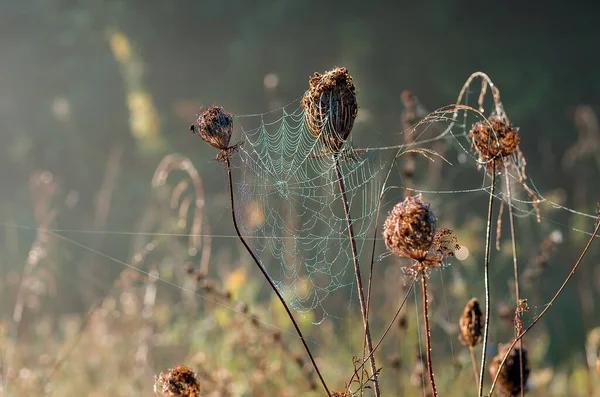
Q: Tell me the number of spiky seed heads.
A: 7